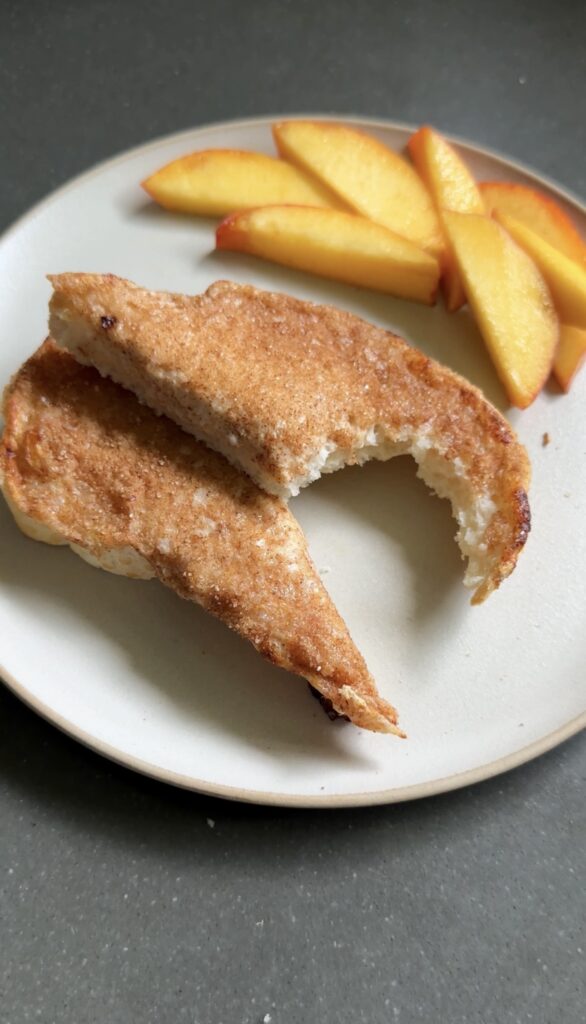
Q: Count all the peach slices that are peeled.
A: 0